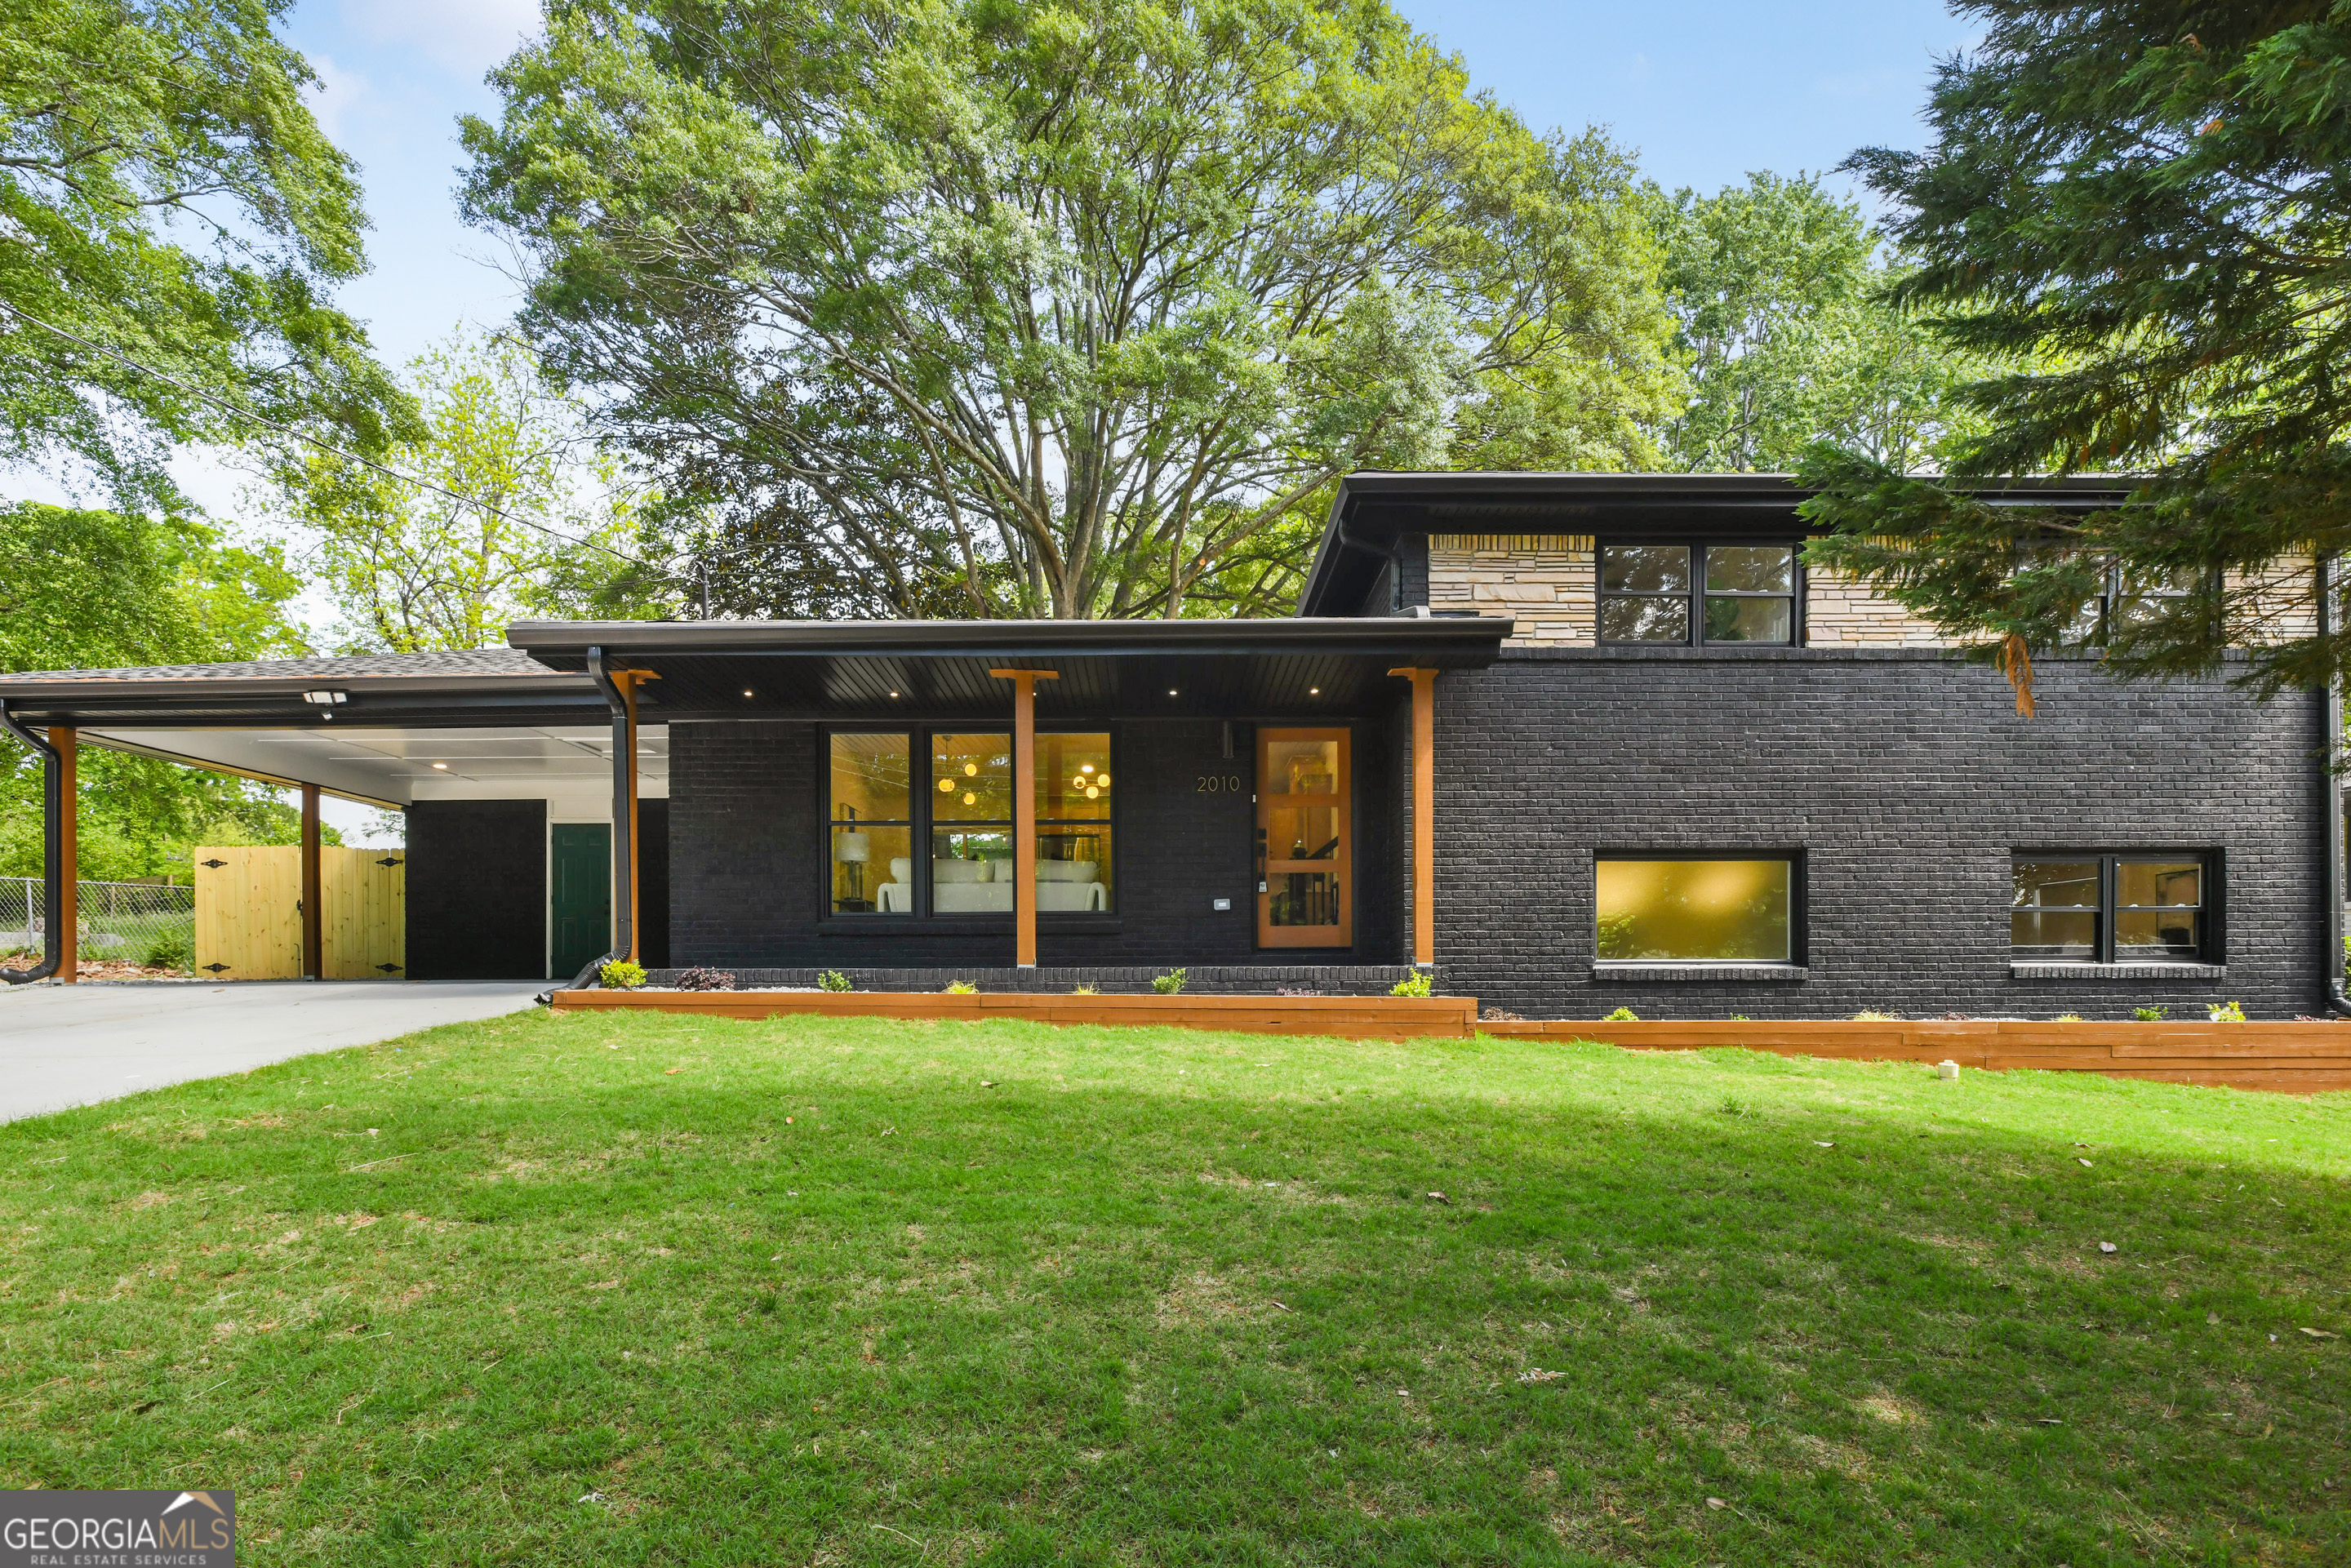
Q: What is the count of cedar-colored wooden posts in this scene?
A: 5